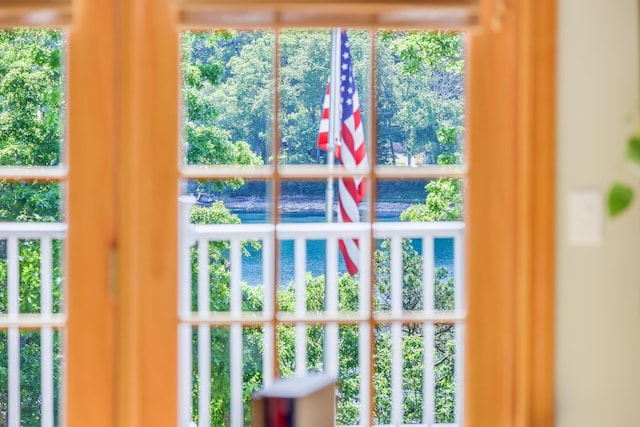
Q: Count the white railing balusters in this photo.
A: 11